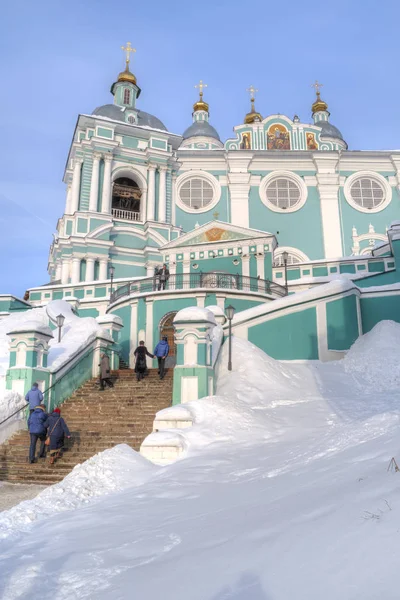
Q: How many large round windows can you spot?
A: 3